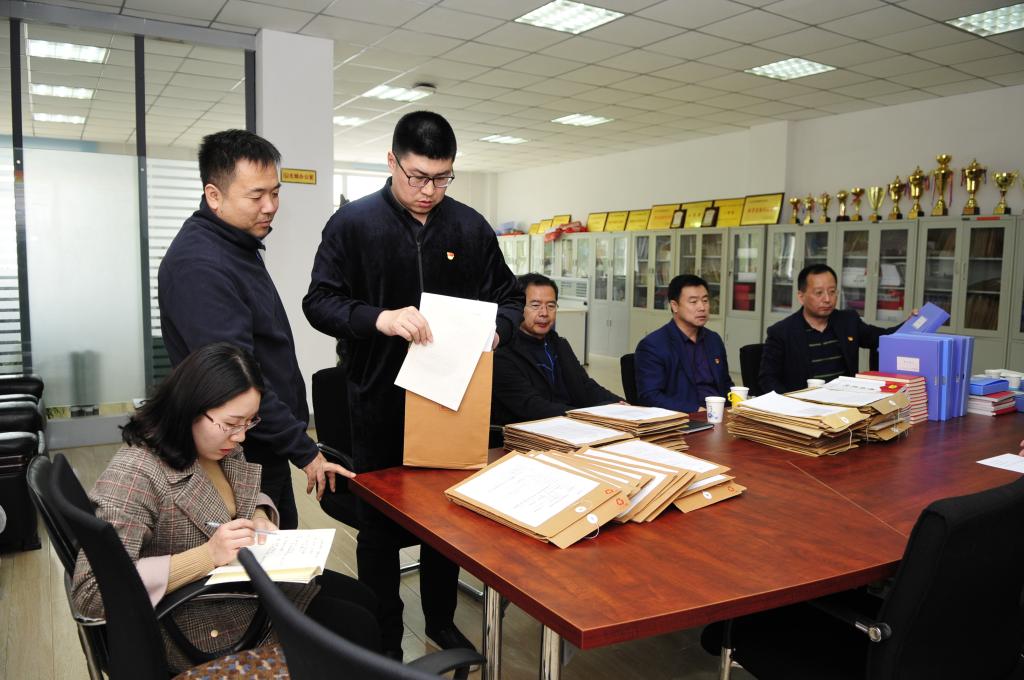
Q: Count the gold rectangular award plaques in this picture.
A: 10